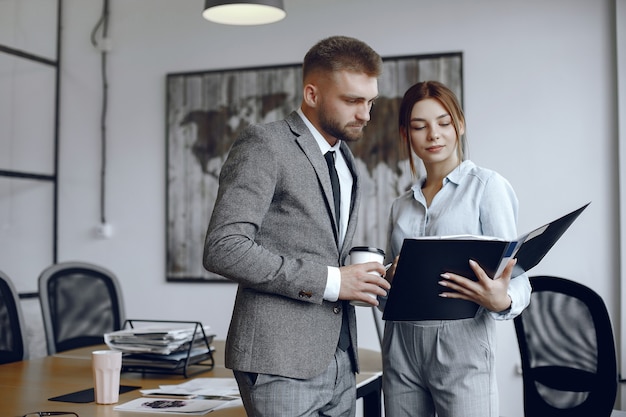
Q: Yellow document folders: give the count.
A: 0